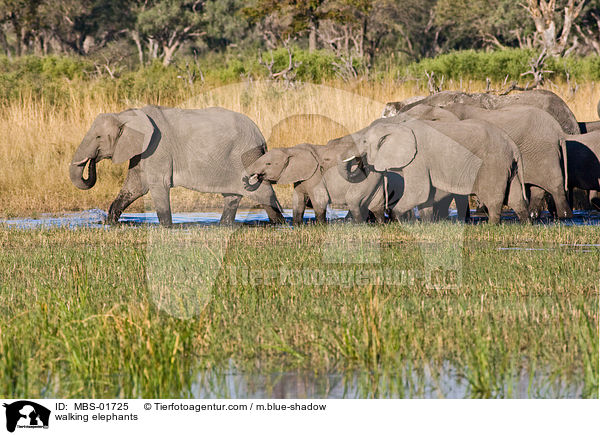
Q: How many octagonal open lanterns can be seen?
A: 0